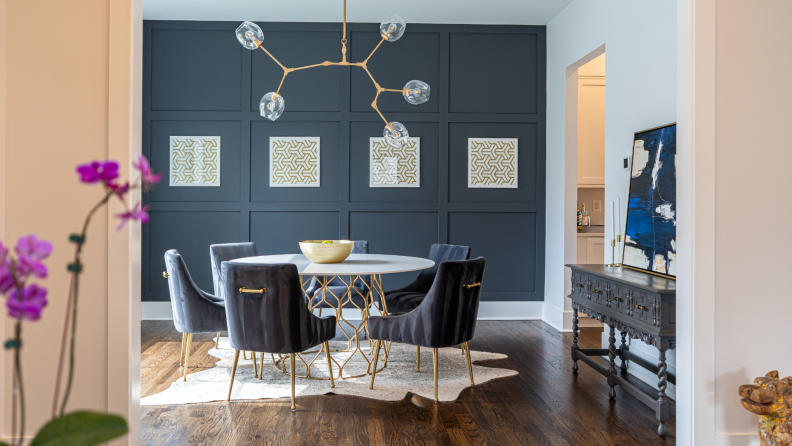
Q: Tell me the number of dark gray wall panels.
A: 12